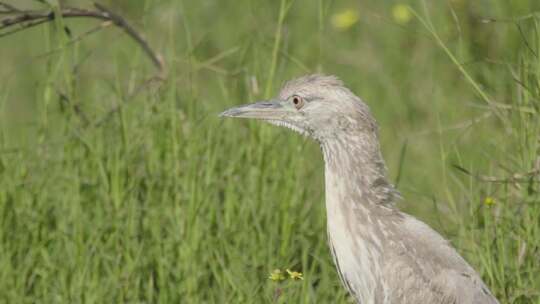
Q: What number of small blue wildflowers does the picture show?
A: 0